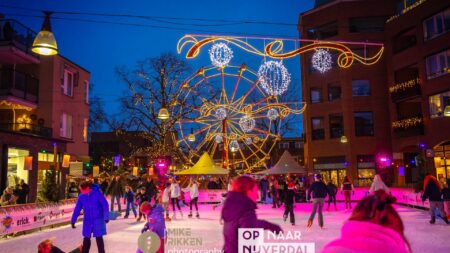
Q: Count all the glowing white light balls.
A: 9